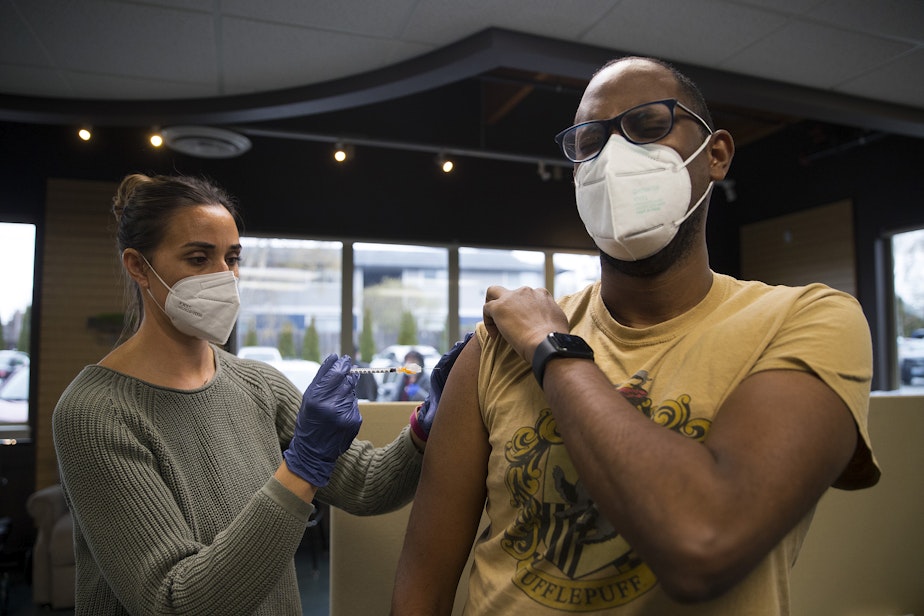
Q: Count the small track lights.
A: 4